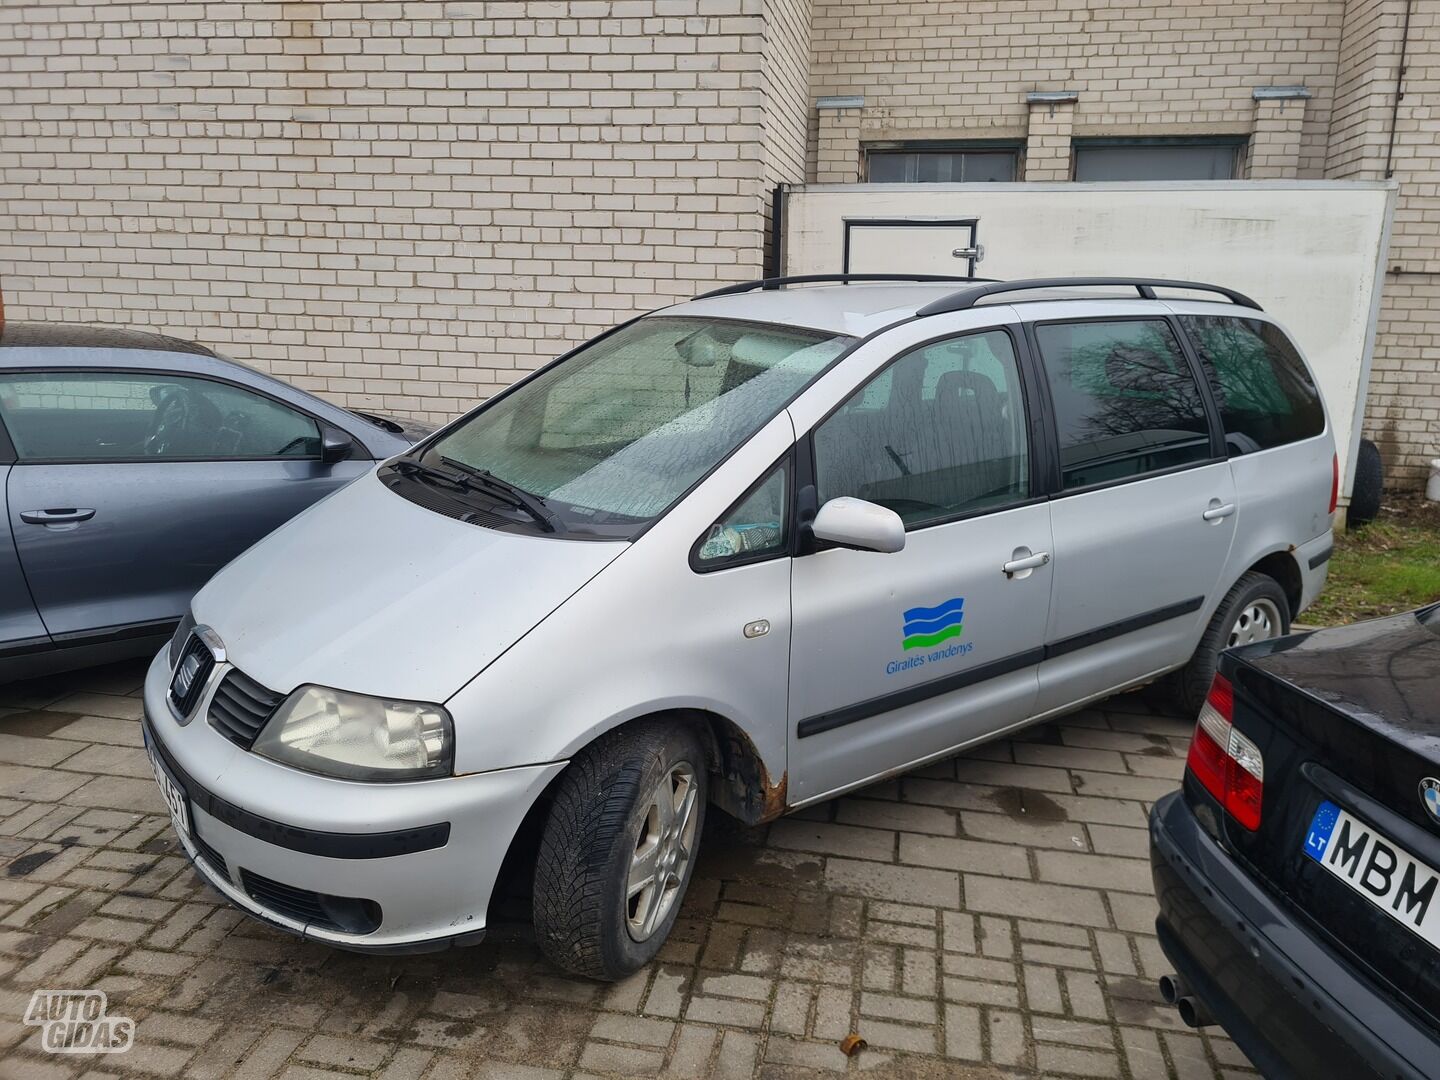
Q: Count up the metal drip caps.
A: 3